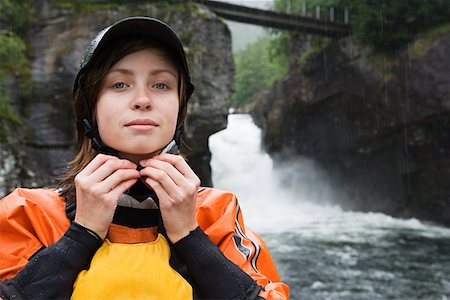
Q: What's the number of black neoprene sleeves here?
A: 2